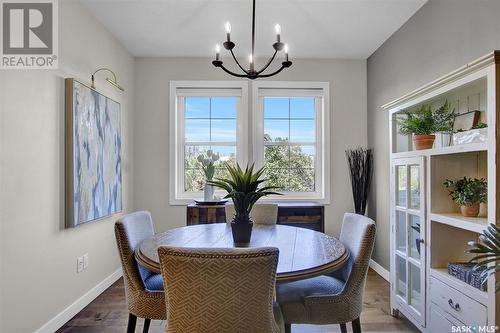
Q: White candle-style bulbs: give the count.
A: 5